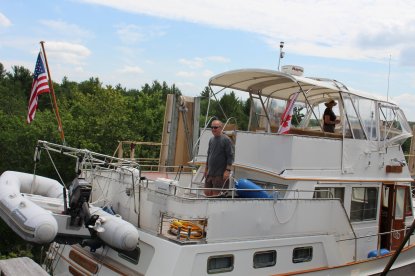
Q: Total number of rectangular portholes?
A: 3